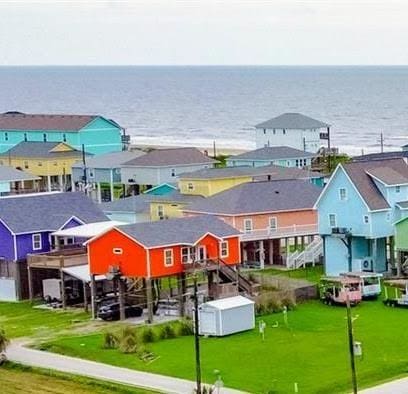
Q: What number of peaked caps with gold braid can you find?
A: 0